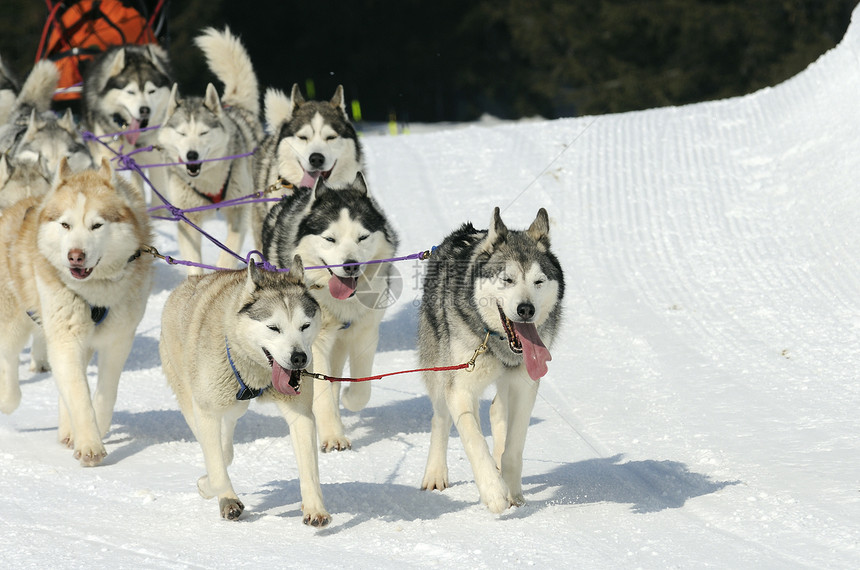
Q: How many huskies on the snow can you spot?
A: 10